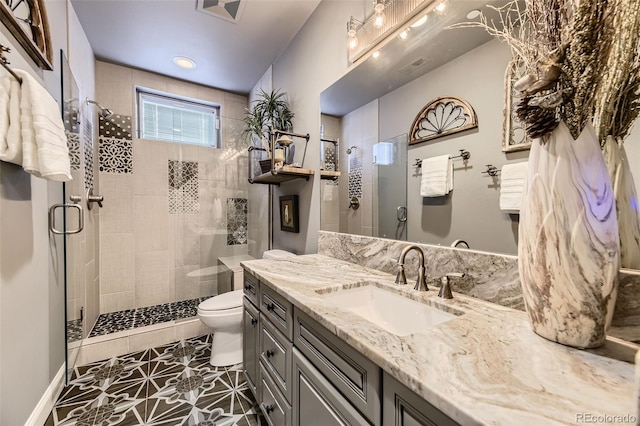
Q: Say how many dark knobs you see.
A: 5